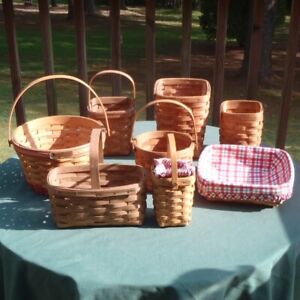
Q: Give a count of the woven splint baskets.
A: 8